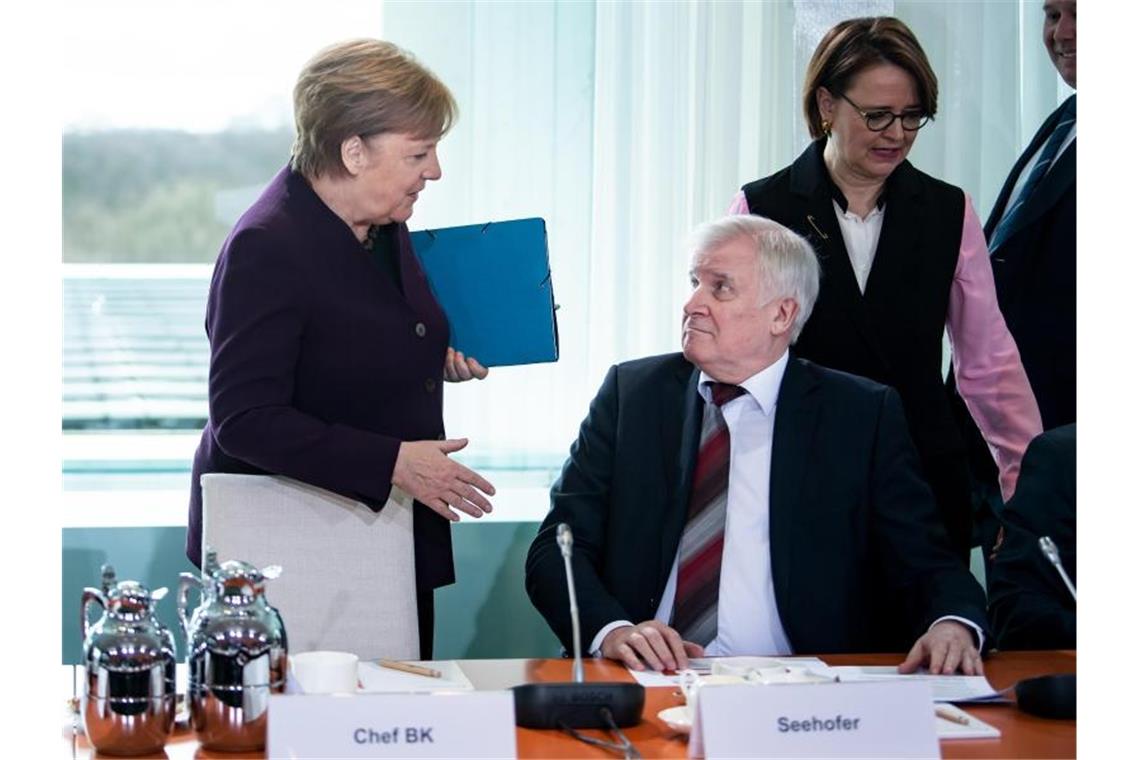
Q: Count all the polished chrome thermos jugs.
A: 2